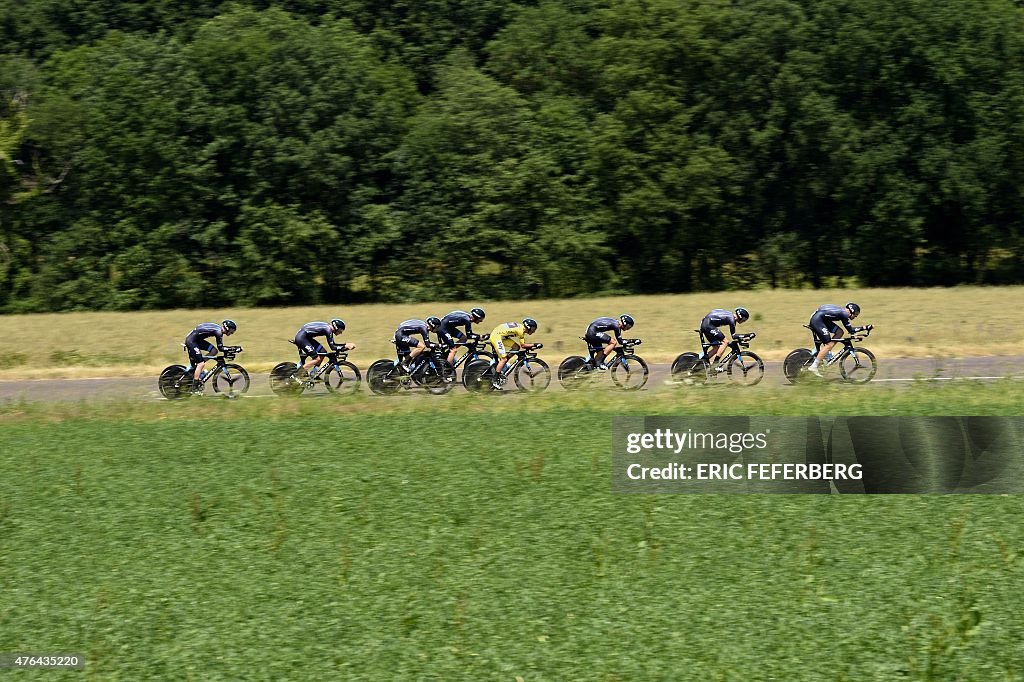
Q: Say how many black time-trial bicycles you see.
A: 8